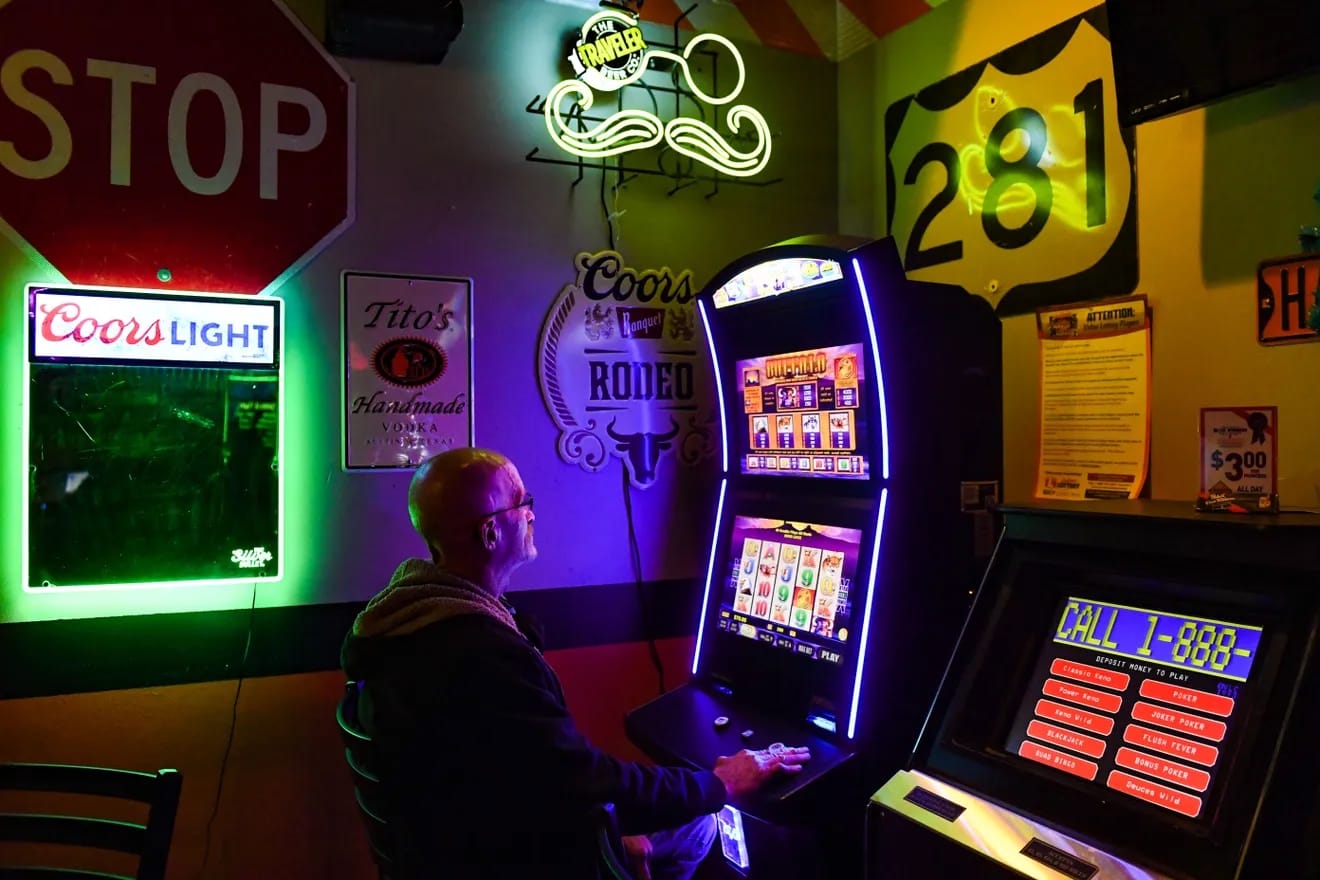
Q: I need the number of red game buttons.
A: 10